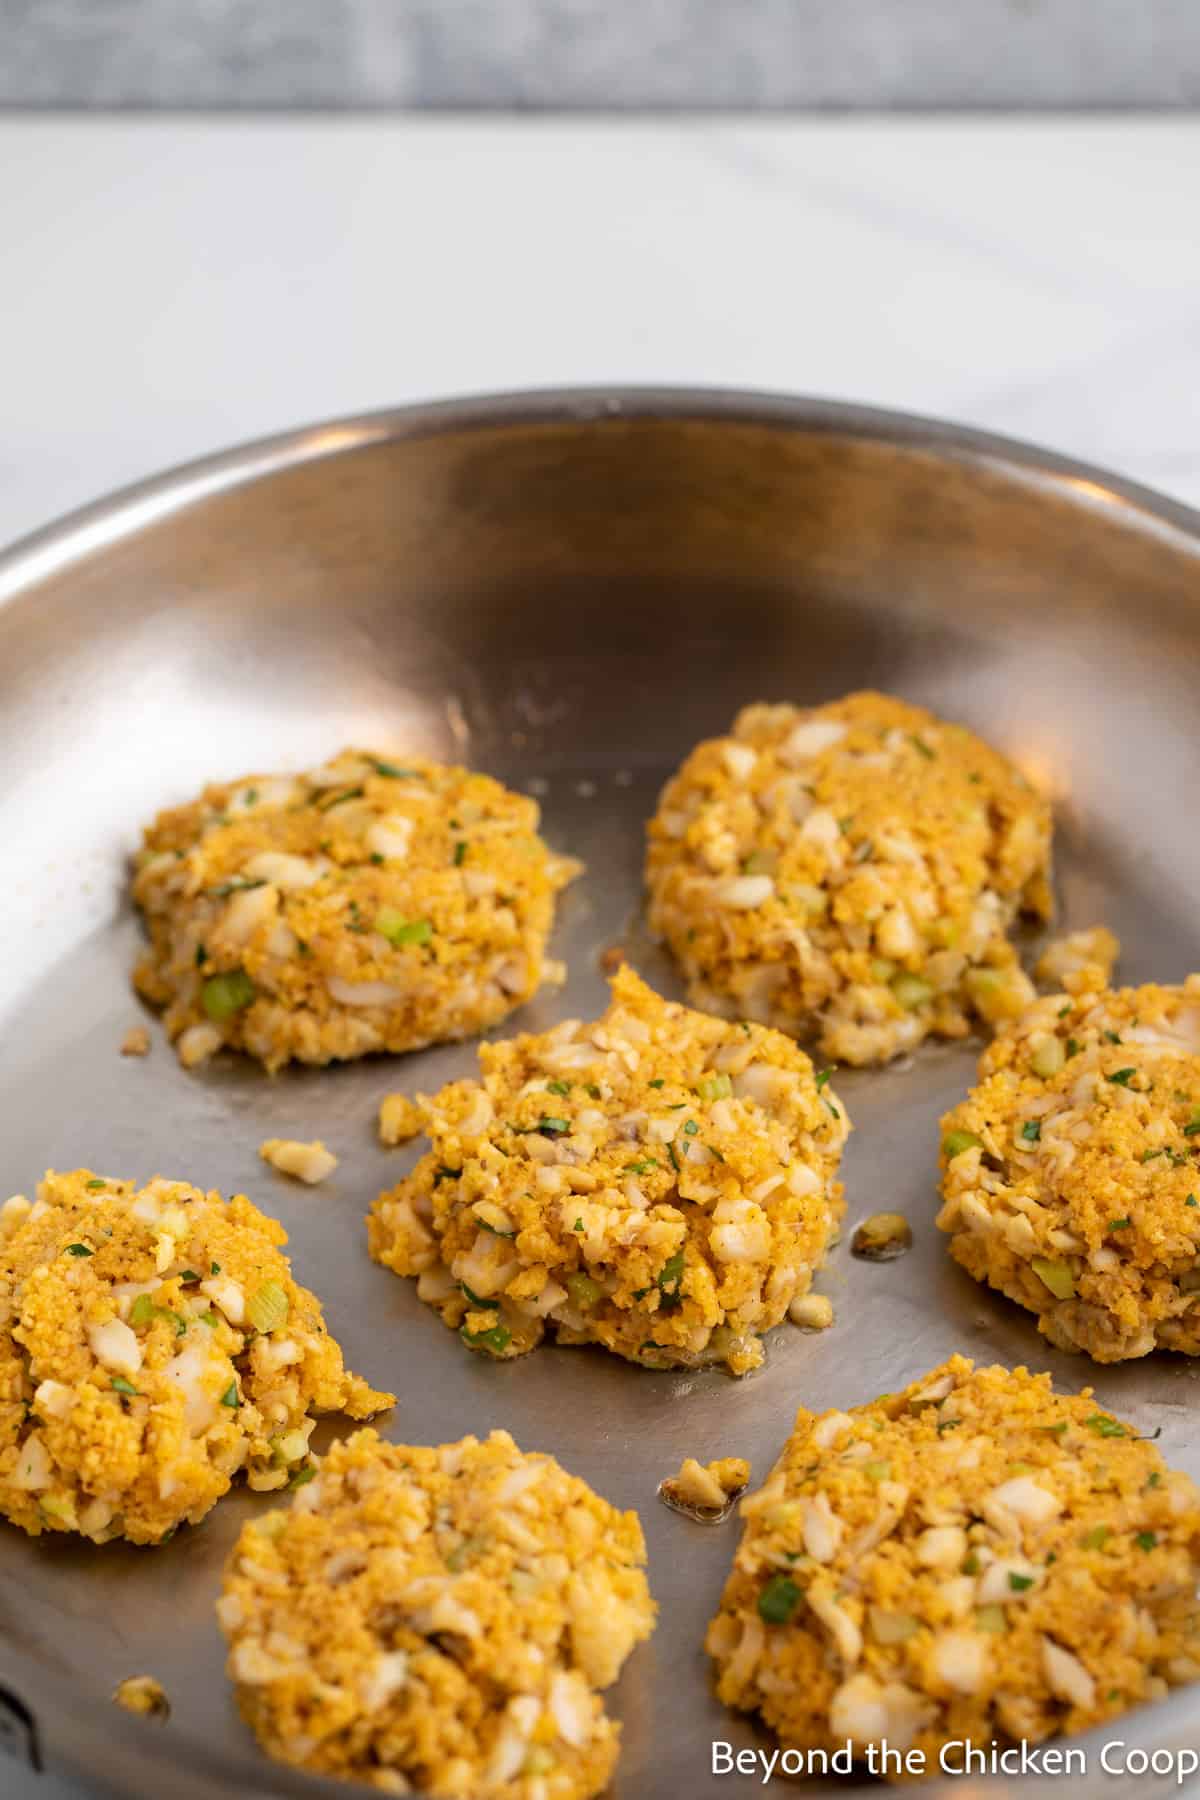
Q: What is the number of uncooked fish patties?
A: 7